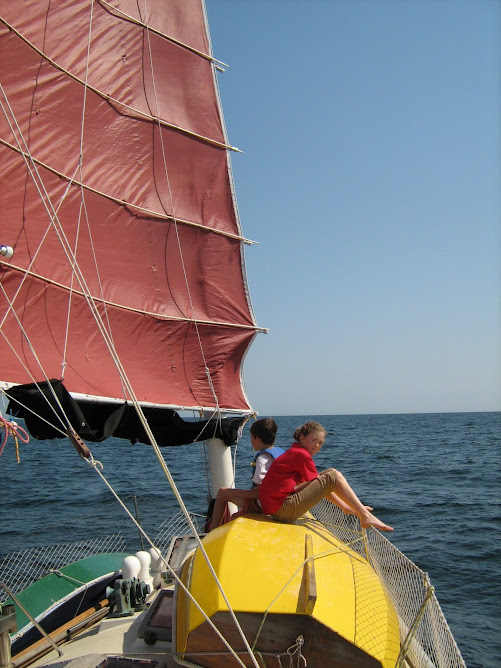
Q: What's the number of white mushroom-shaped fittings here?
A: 3